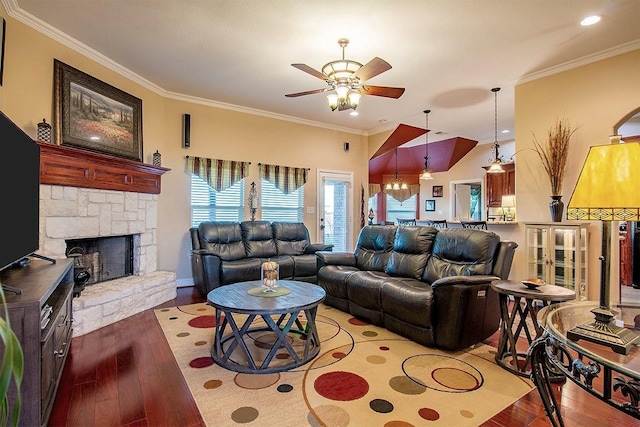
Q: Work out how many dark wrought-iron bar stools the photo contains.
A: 3